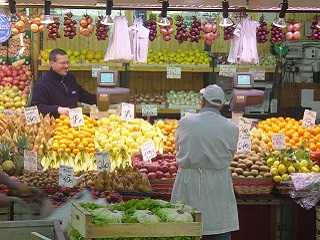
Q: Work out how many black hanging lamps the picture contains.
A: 6